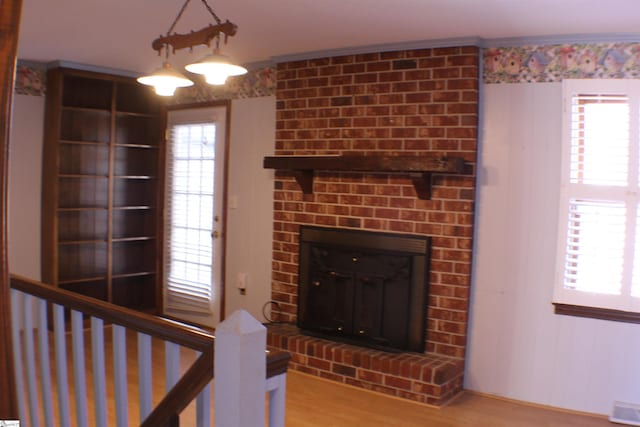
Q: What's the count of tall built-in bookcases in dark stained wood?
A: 1